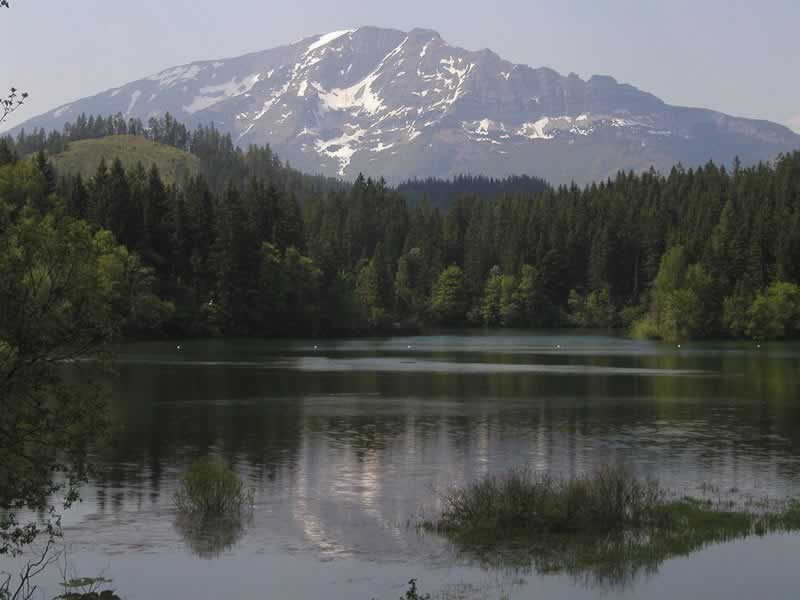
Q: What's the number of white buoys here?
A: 6